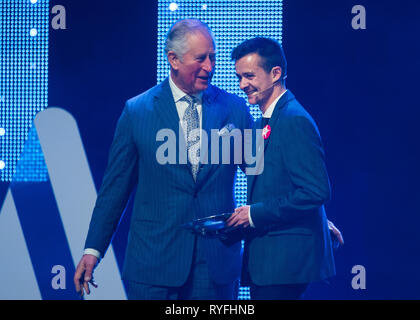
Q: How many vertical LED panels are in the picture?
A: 2